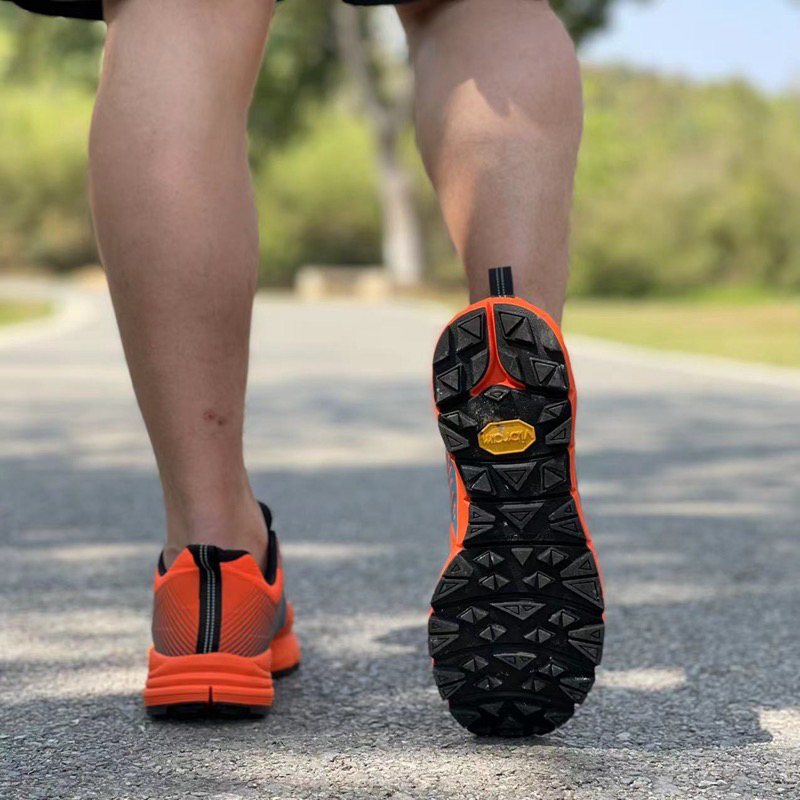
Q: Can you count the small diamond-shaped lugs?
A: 12